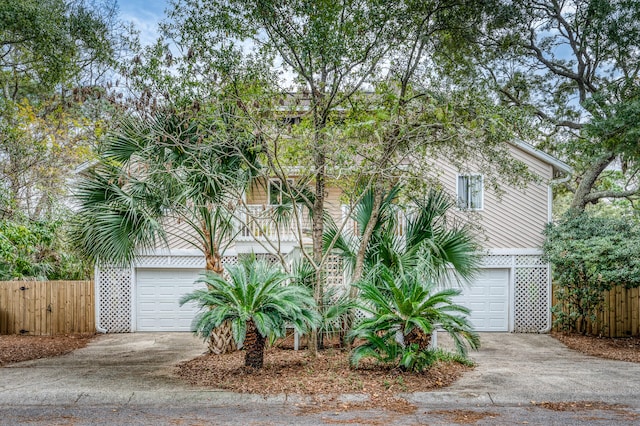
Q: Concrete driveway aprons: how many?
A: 2